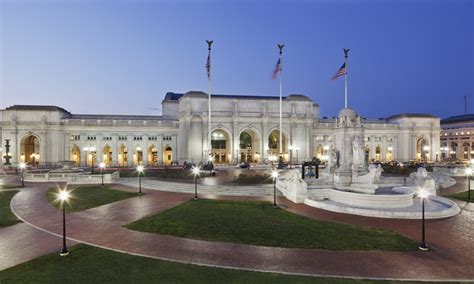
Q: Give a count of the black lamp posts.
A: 8